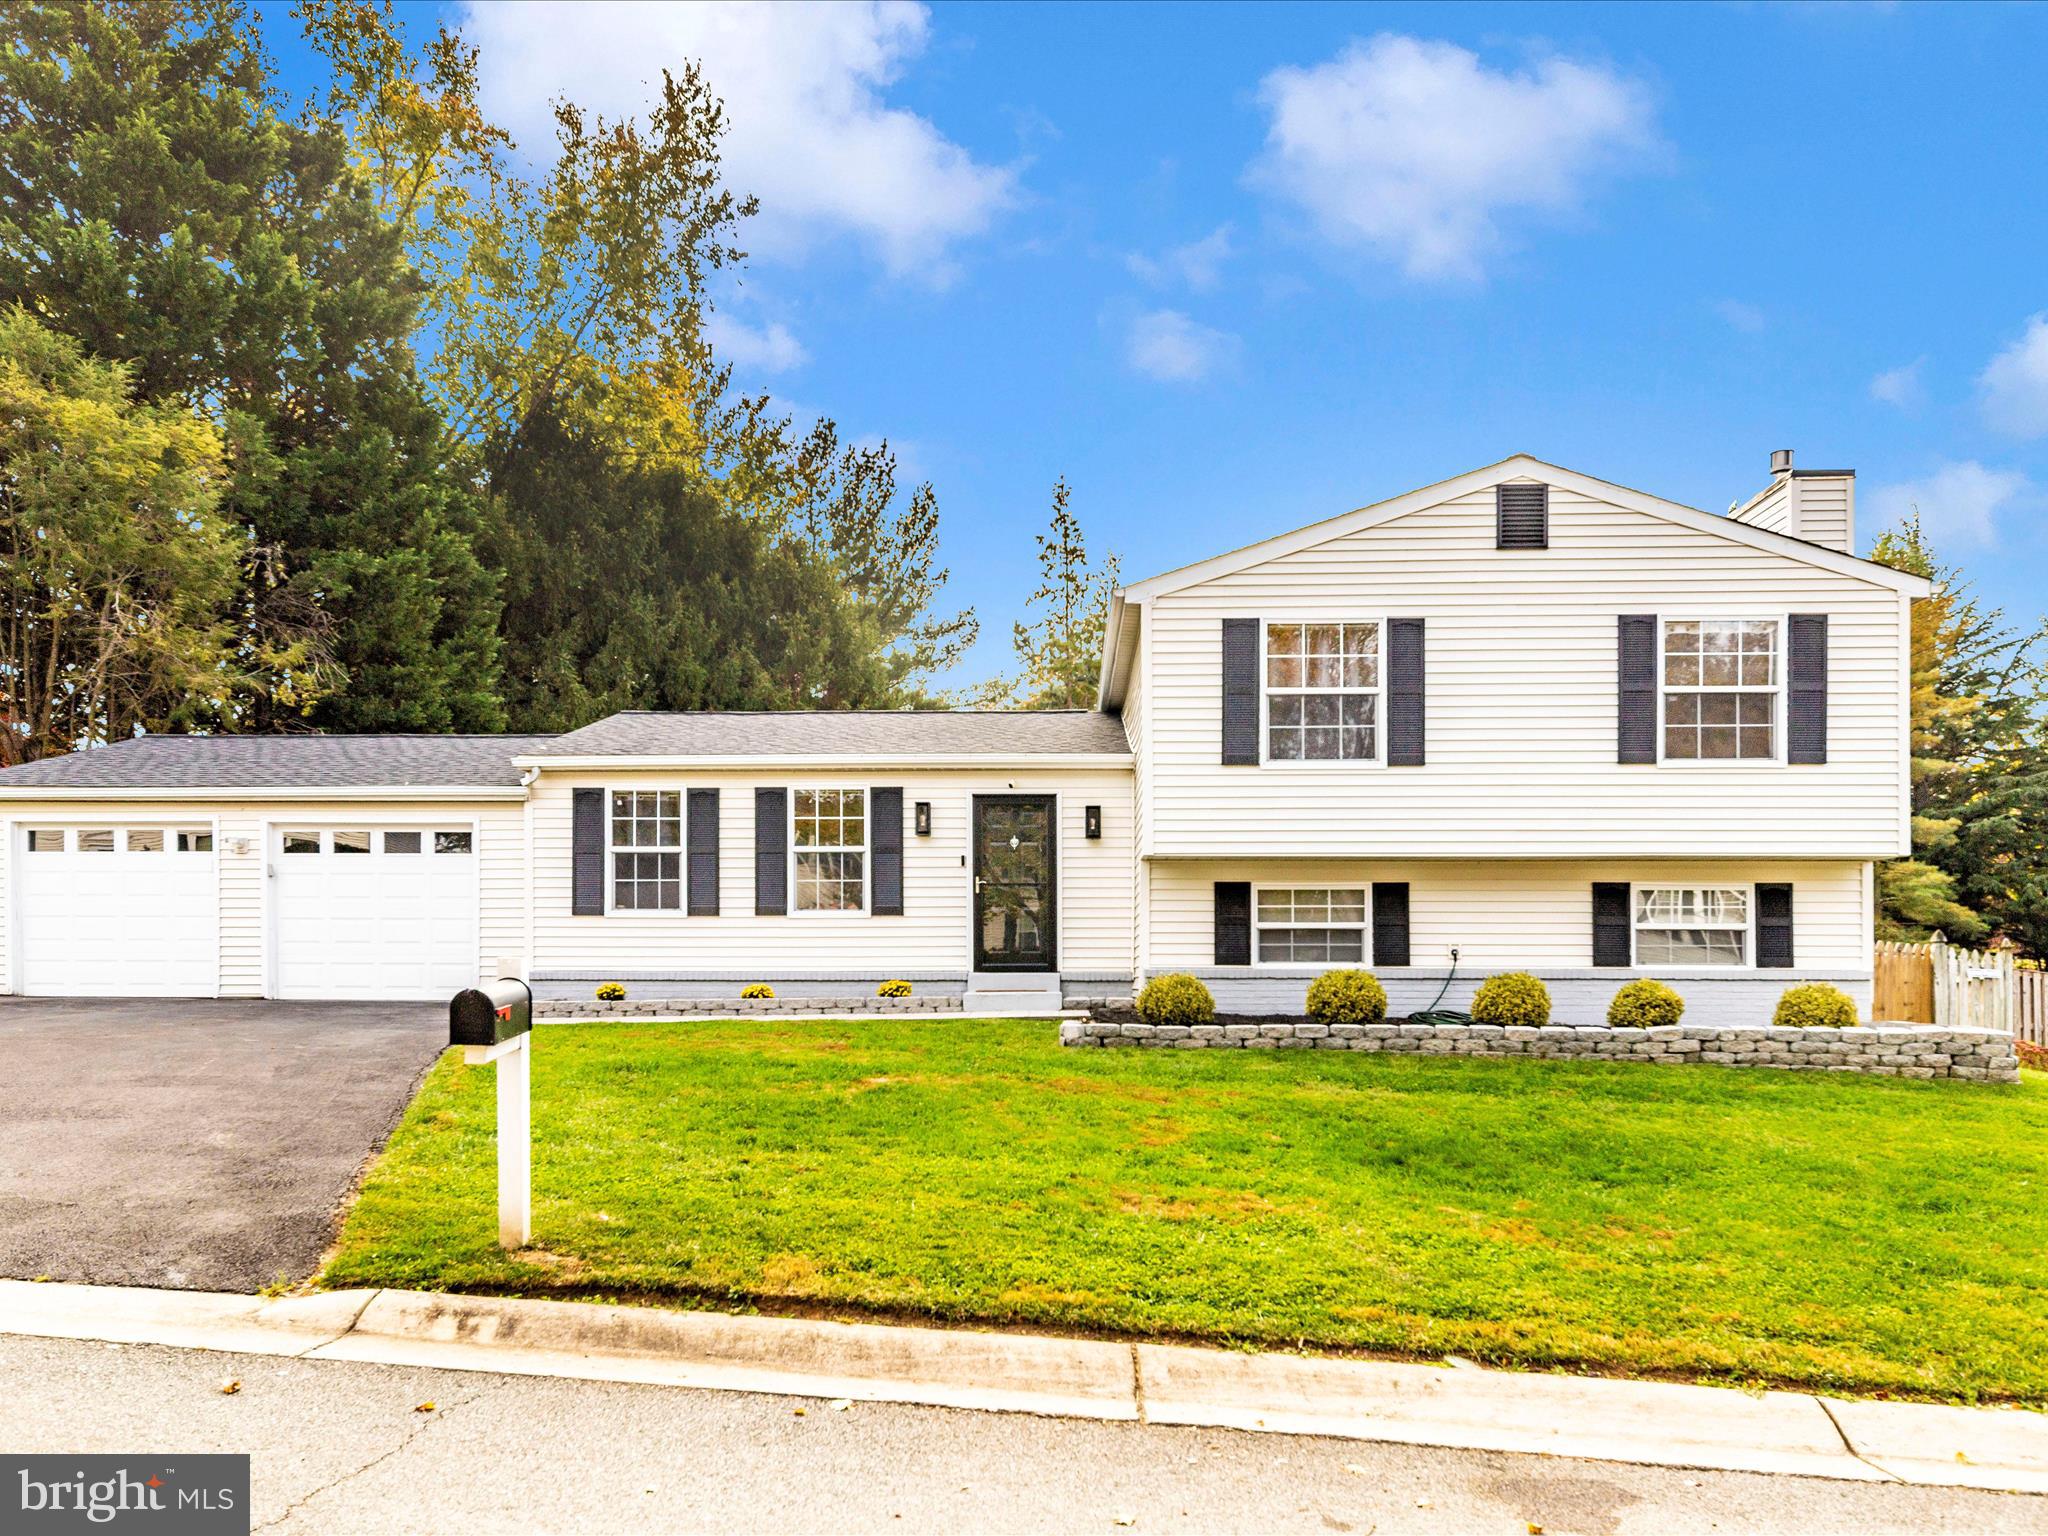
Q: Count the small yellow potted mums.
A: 3